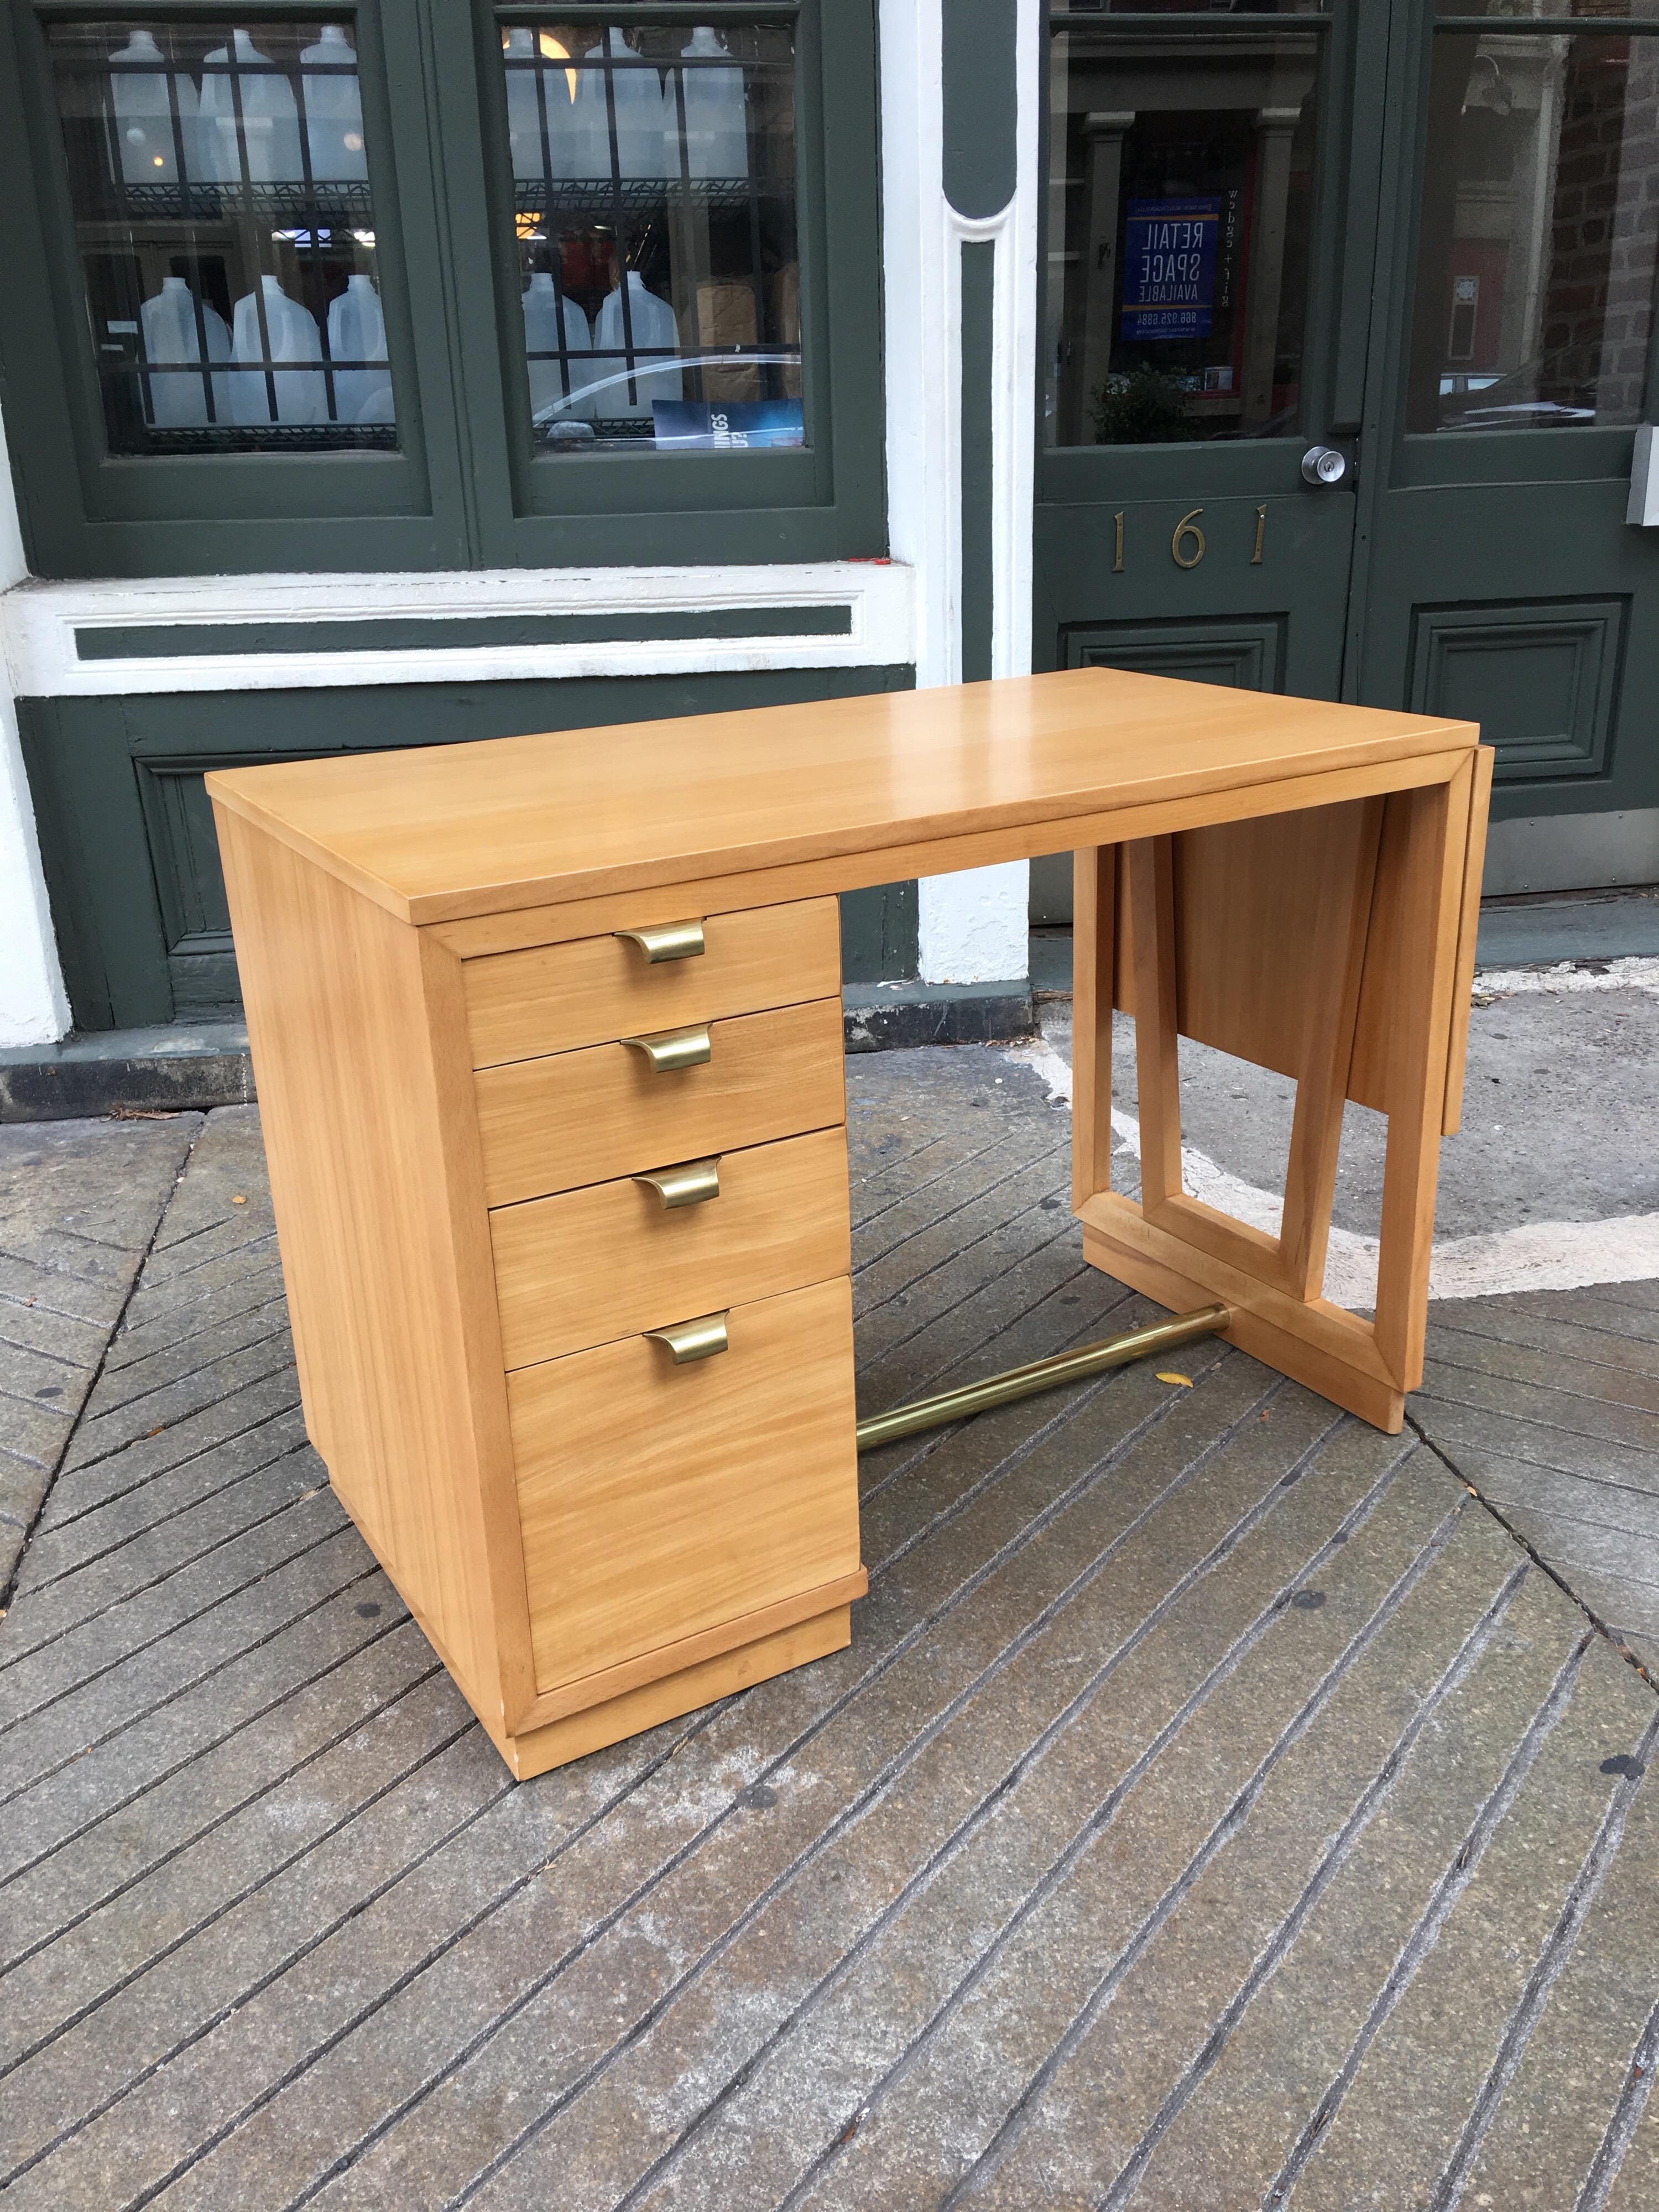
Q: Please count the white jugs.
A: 11